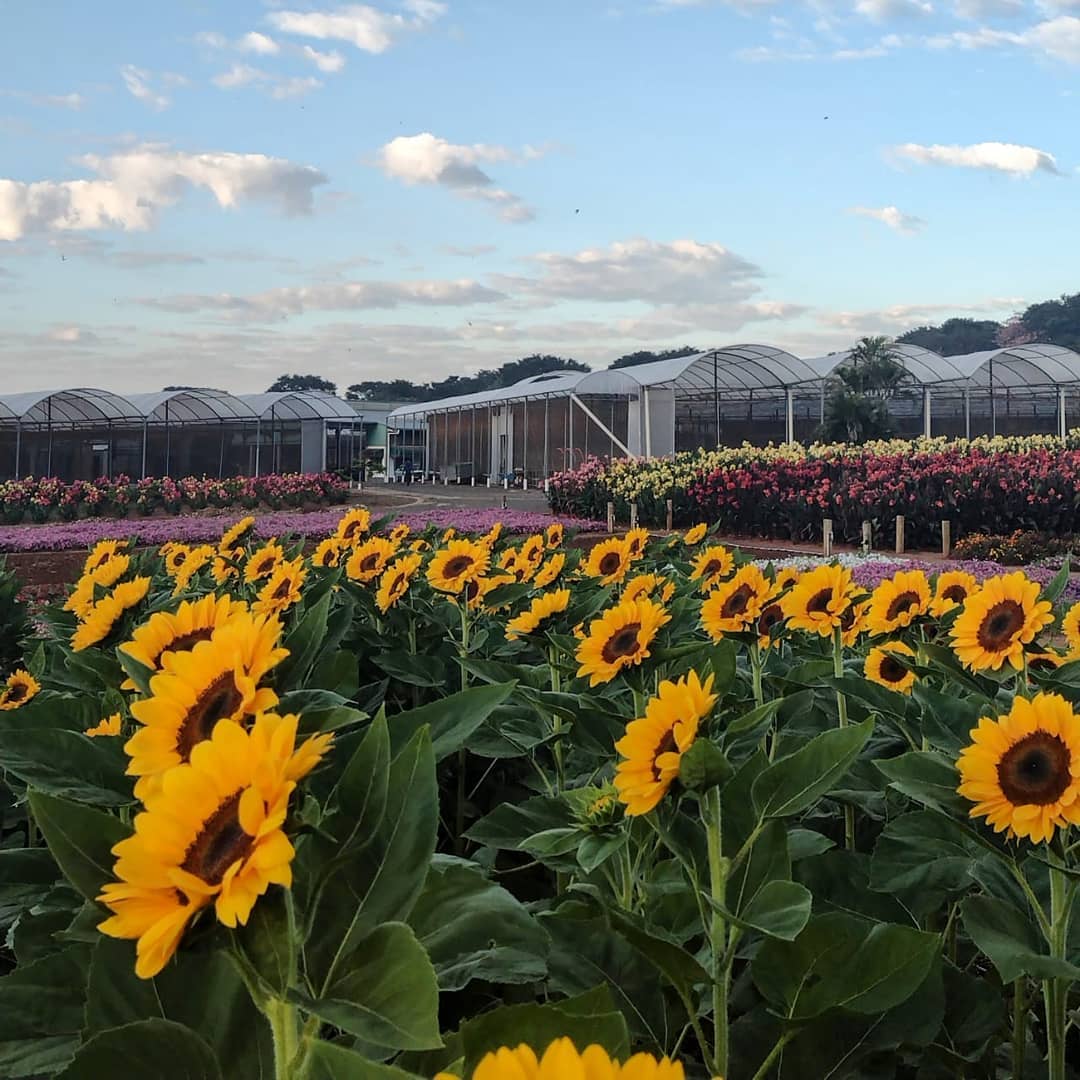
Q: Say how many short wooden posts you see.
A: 7